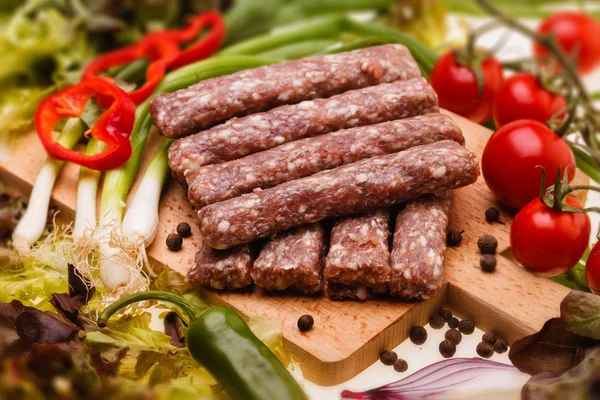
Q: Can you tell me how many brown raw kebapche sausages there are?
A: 8